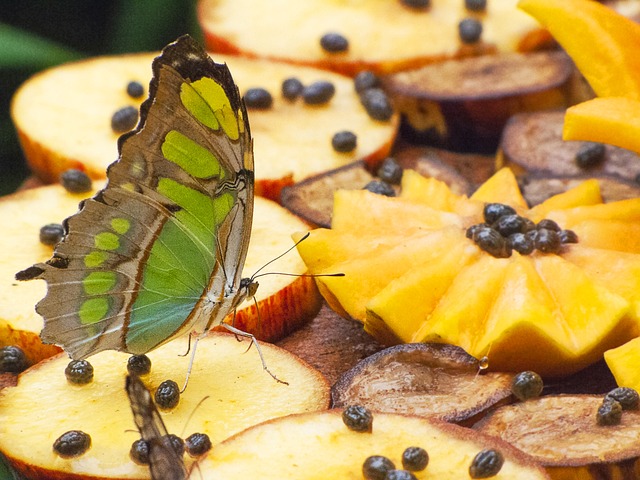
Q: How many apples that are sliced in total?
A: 5